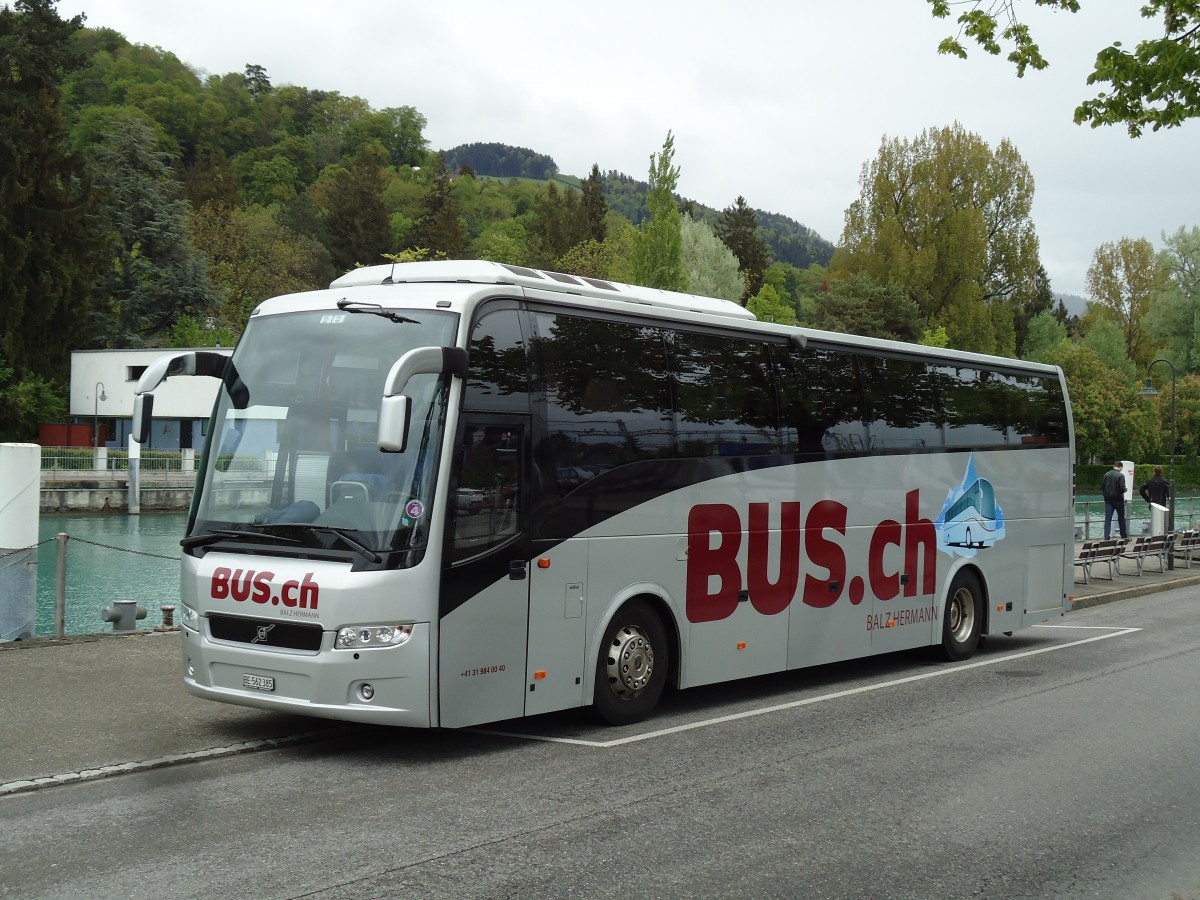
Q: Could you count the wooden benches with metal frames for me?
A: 3